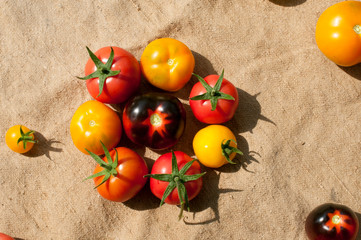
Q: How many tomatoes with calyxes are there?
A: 6